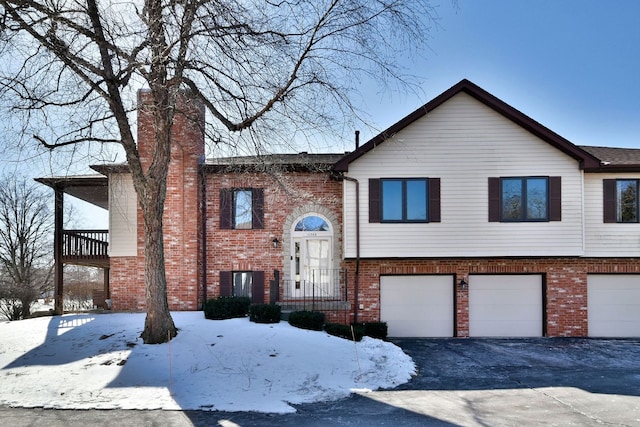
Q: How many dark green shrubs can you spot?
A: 5